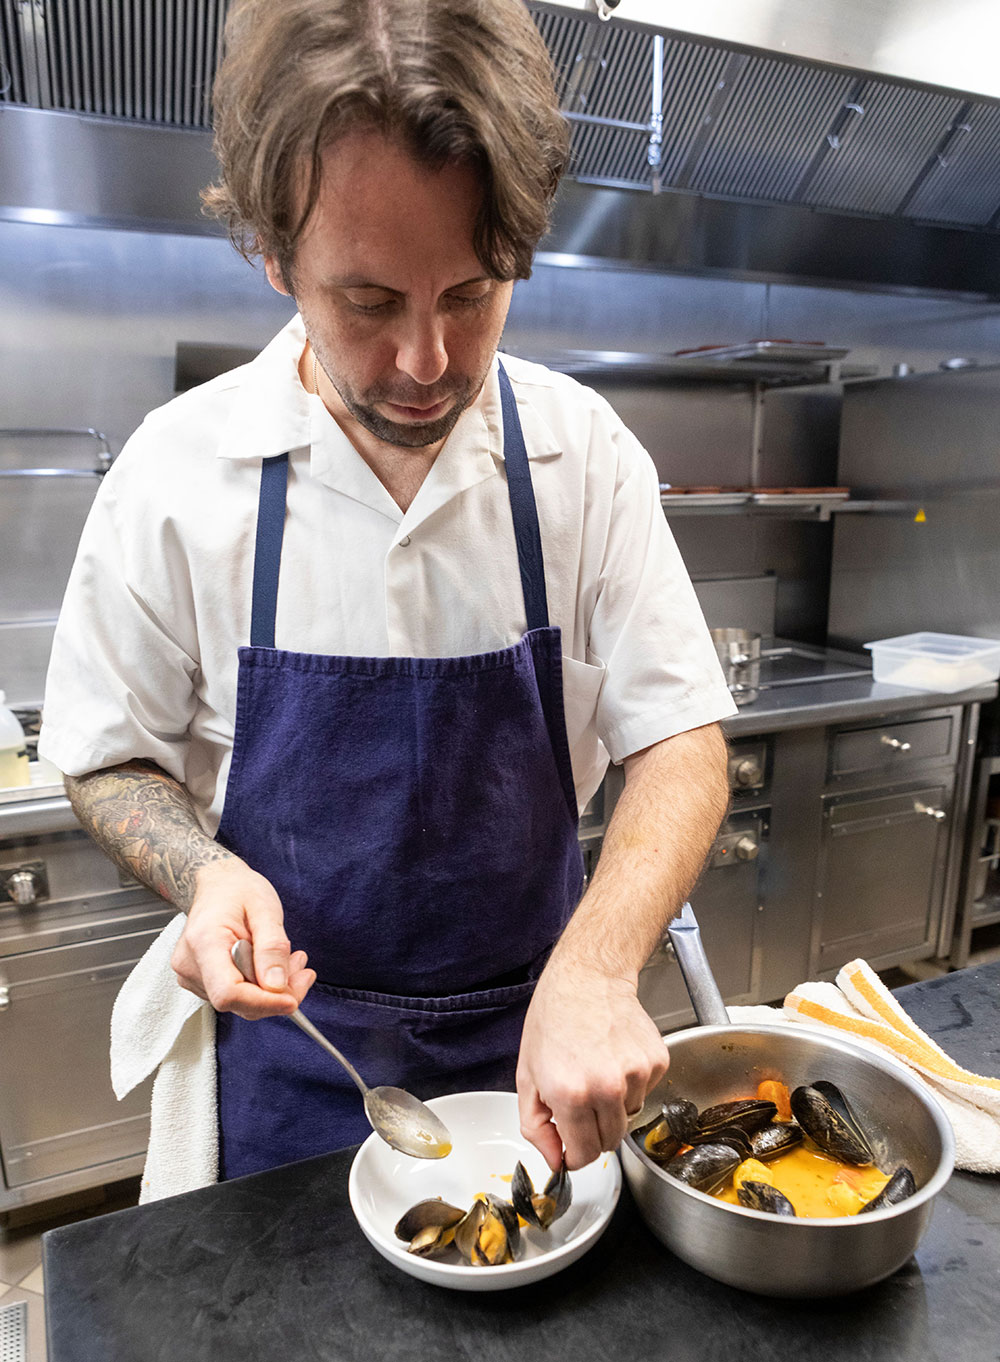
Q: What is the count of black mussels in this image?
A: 11